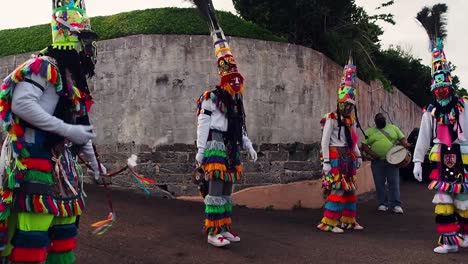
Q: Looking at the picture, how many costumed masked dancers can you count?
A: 4